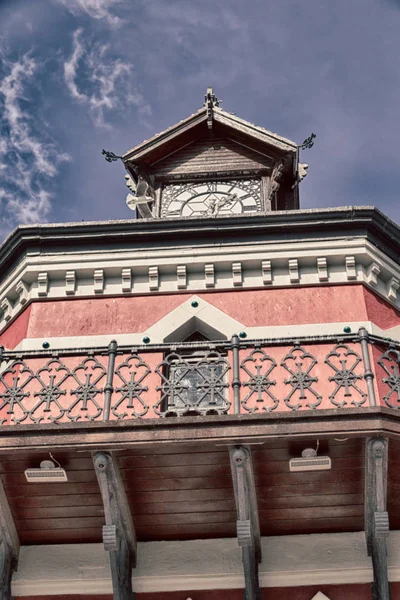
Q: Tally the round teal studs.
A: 5